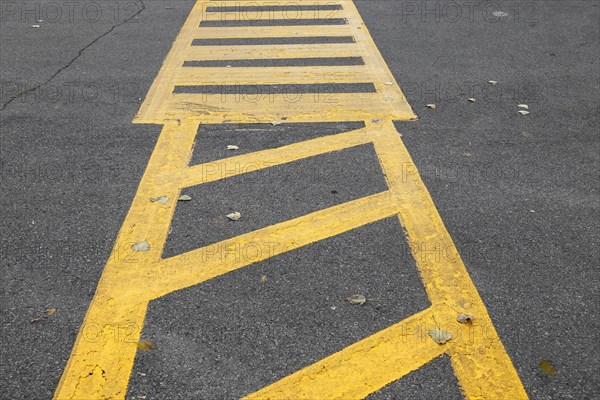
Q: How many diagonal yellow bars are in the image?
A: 3